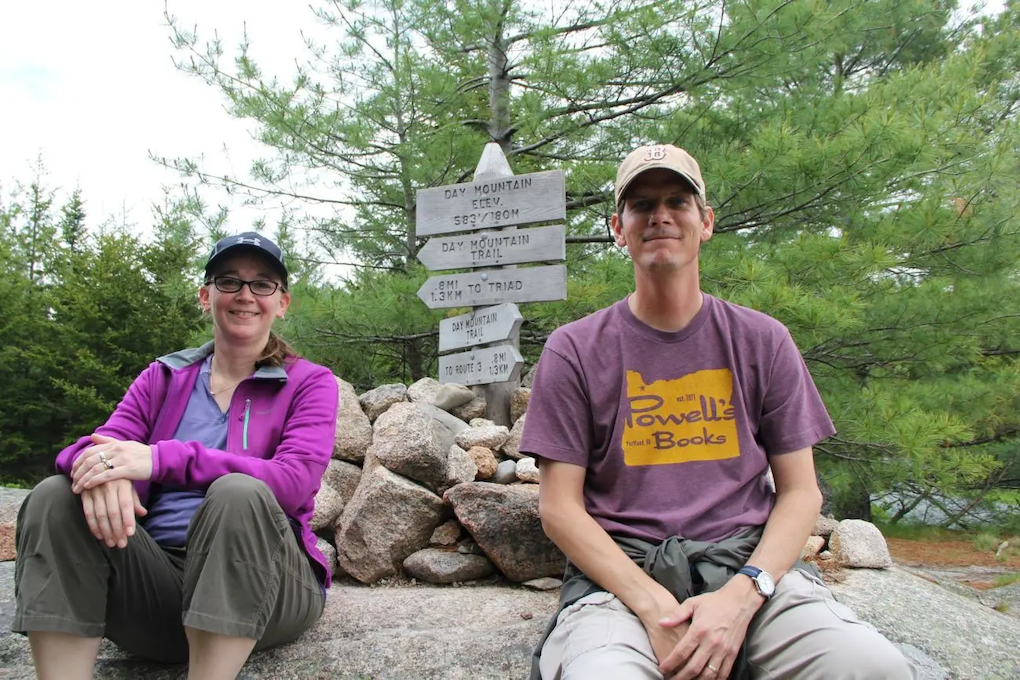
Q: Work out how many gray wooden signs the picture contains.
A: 5